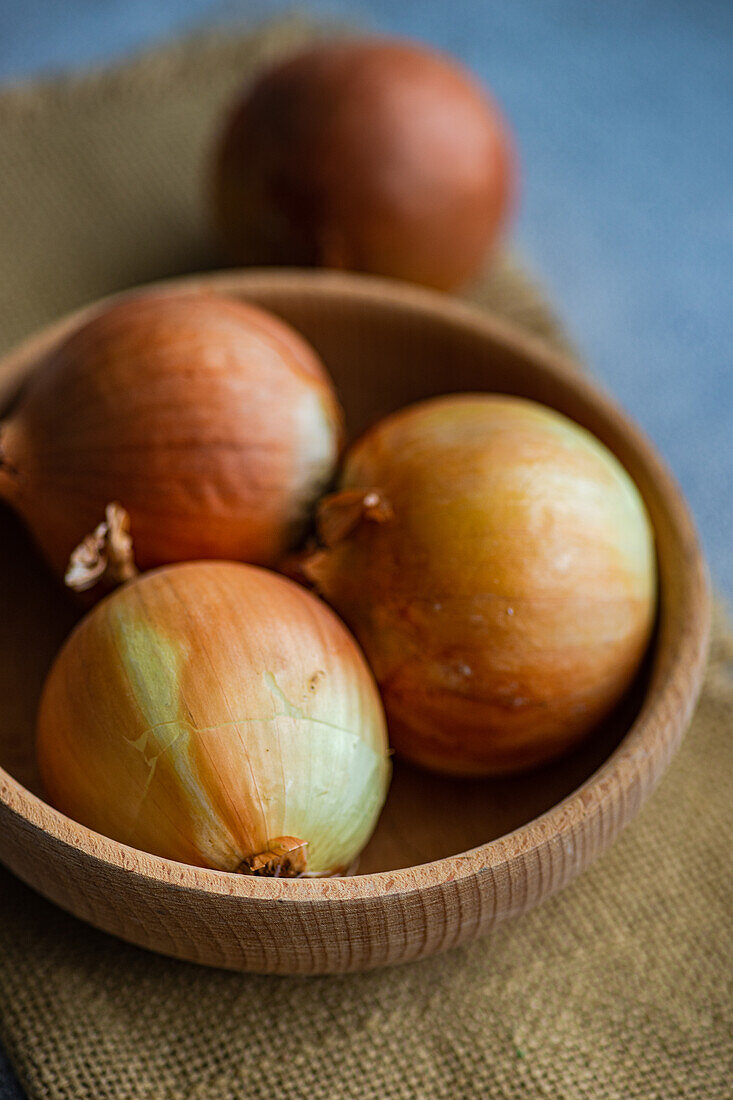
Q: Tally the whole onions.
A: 4